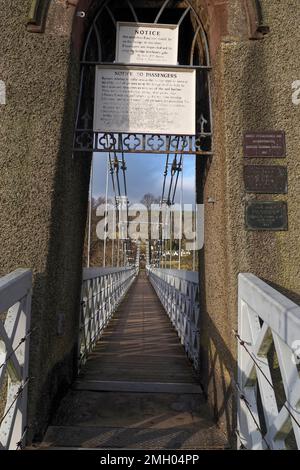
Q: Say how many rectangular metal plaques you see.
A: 3